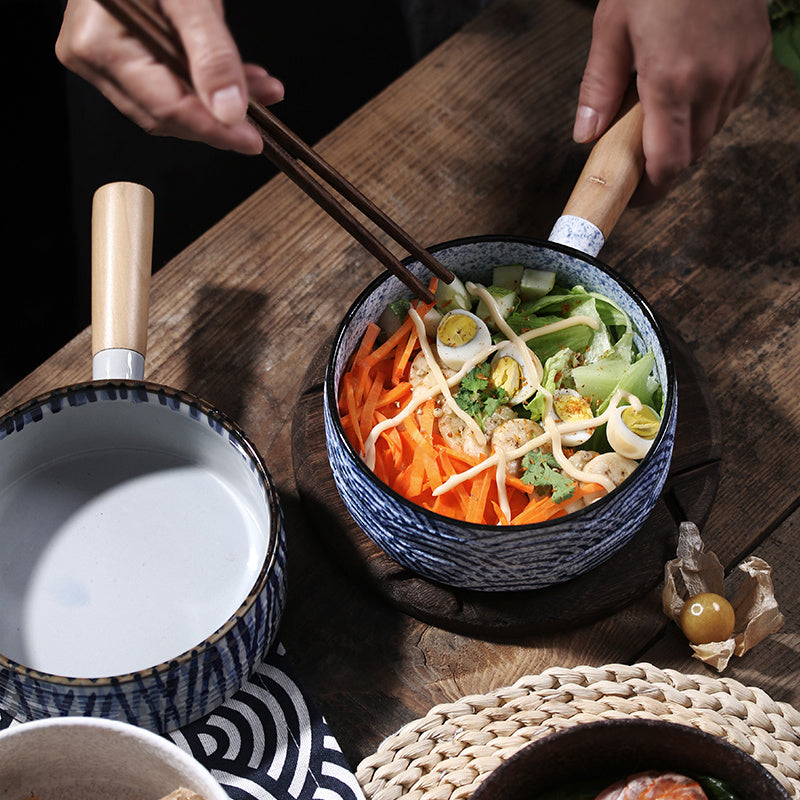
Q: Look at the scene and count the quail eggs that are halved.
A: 4